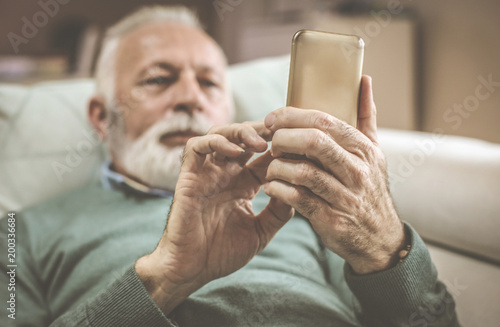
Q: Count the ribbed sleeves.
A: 2